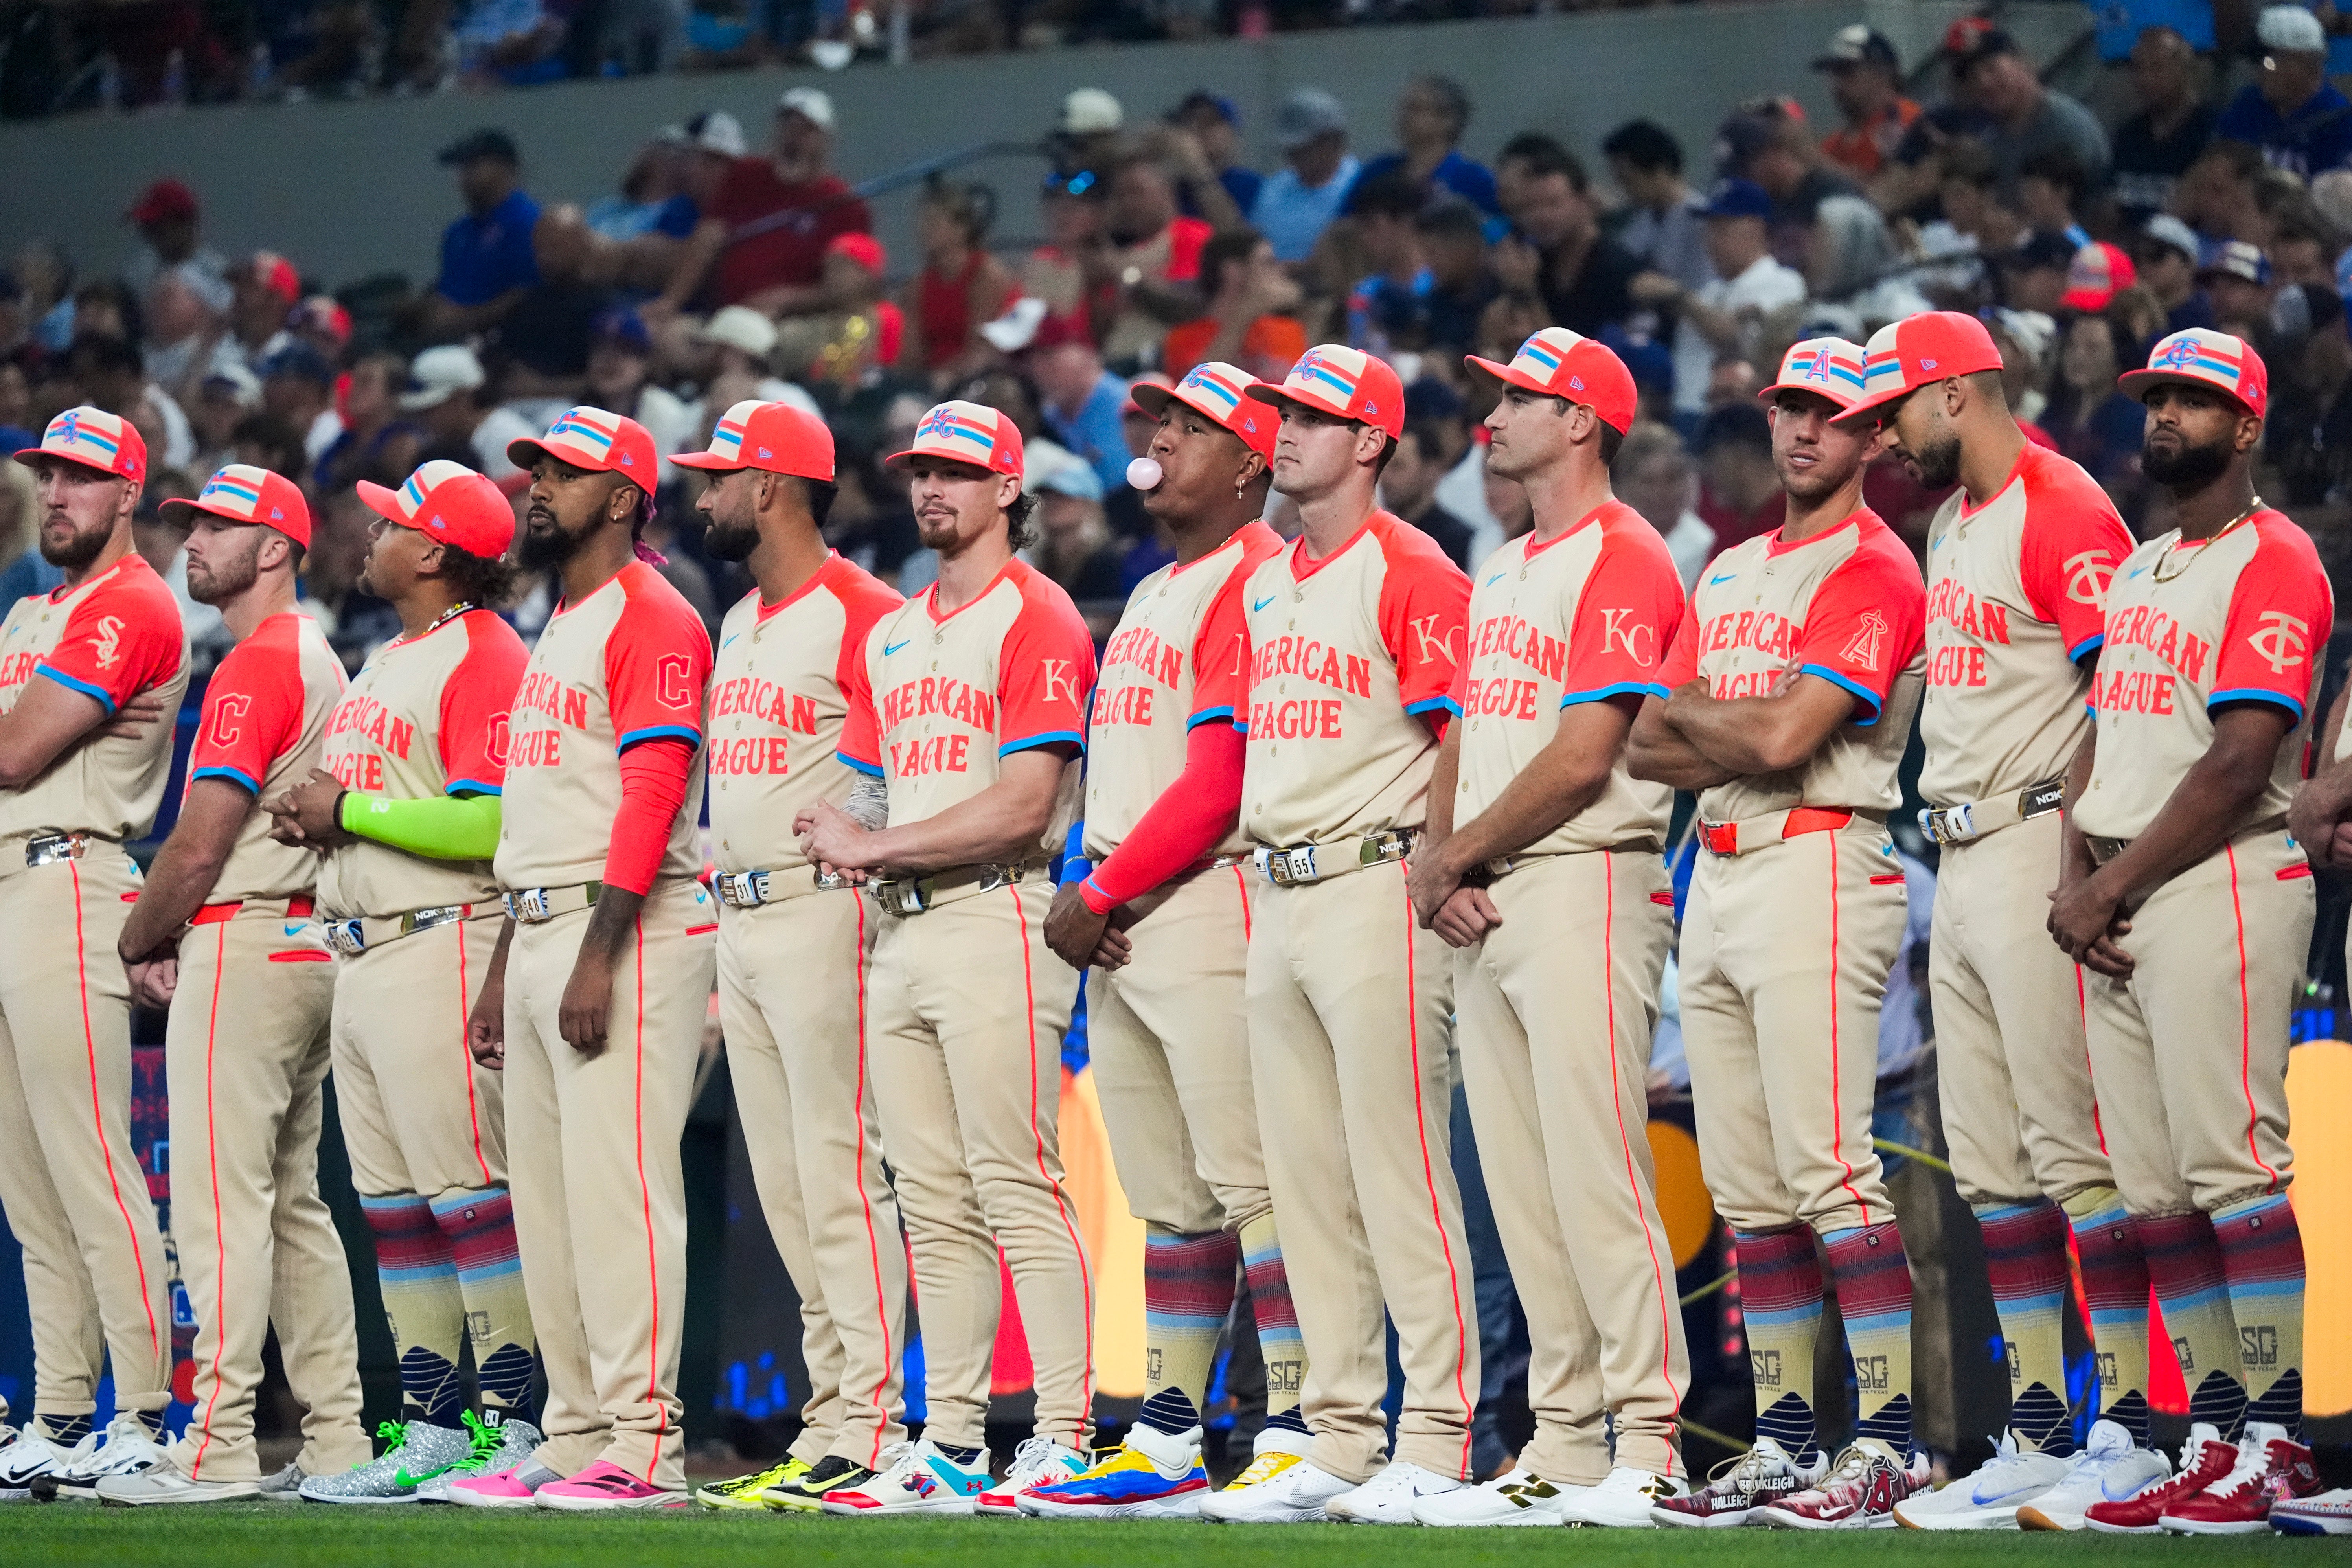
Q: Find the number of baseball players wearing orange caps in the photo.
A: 12